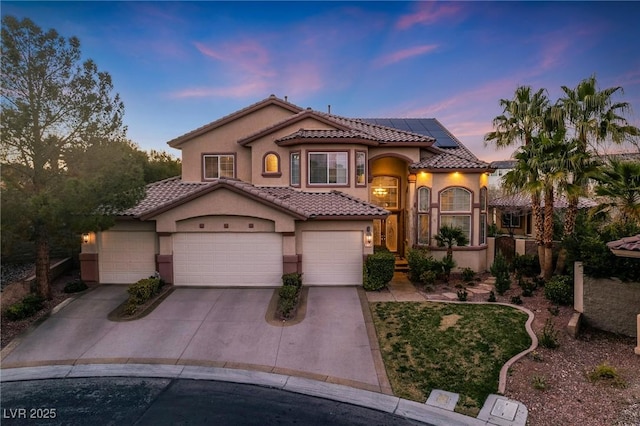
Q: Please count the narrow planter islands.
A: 2